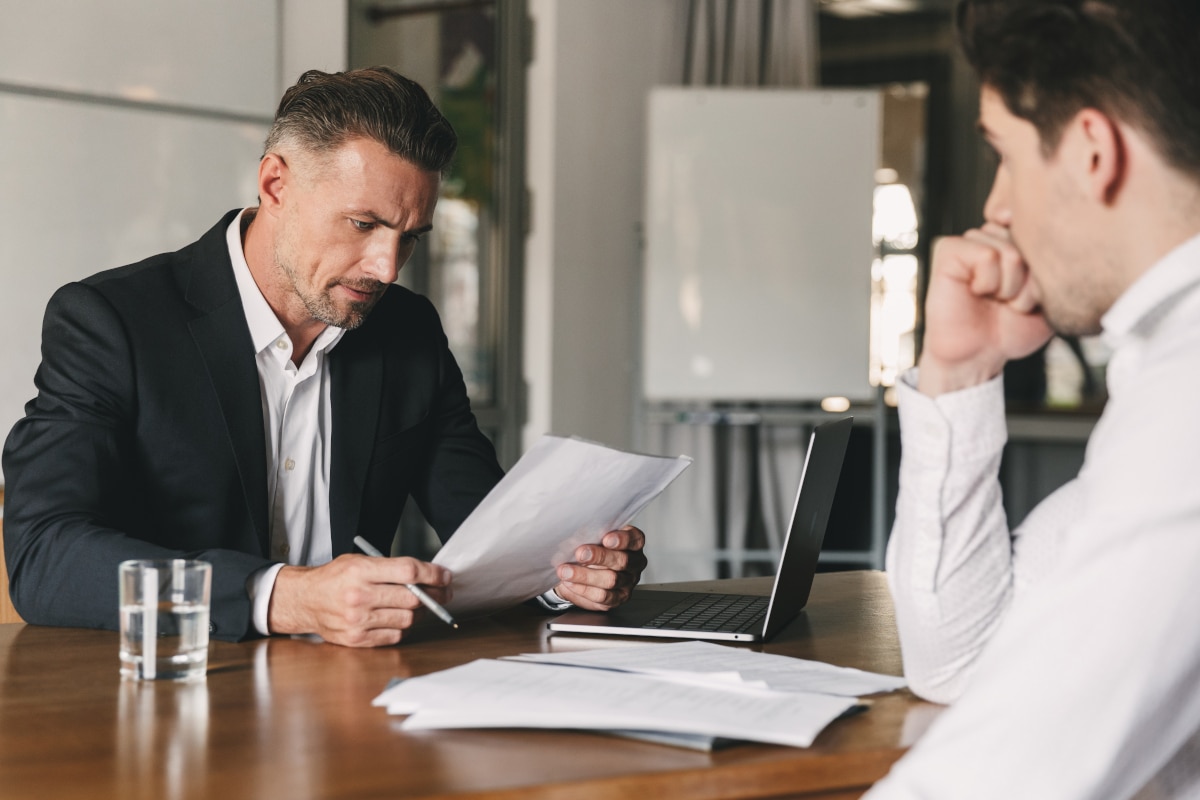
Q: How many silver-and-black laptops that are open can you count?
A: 1